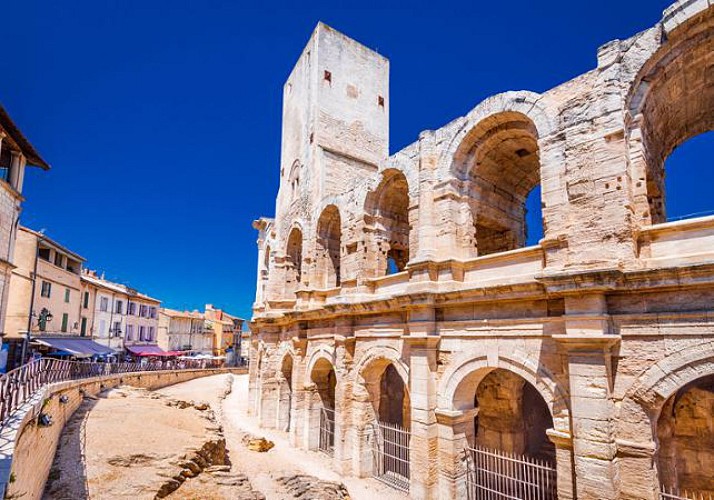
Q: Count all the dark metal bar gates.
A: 4